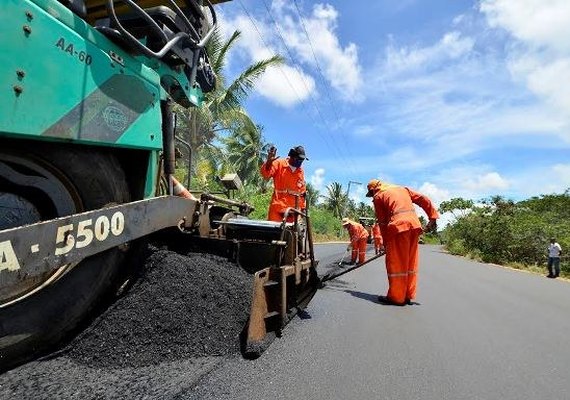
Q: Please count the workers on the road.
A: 4